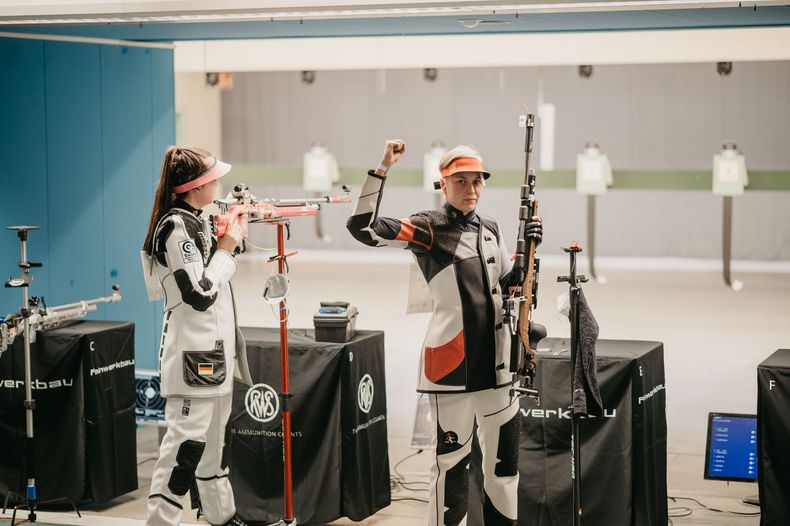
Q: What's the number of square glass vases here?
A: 0